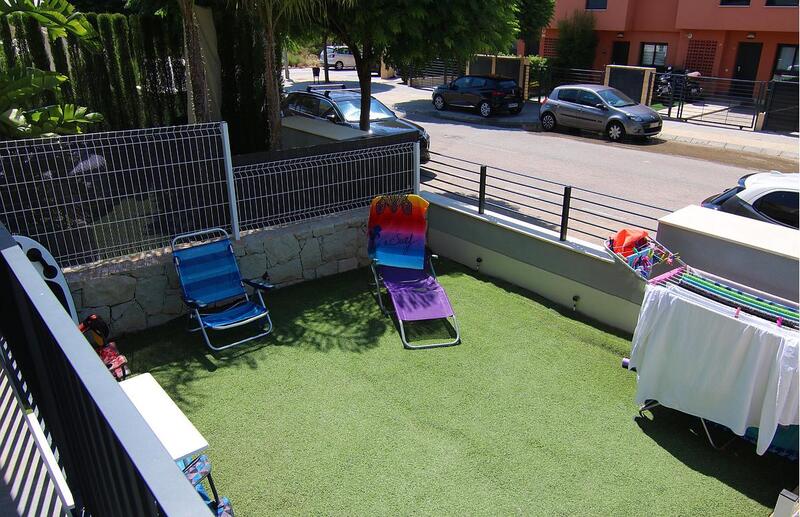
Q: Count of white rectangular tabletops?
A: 1